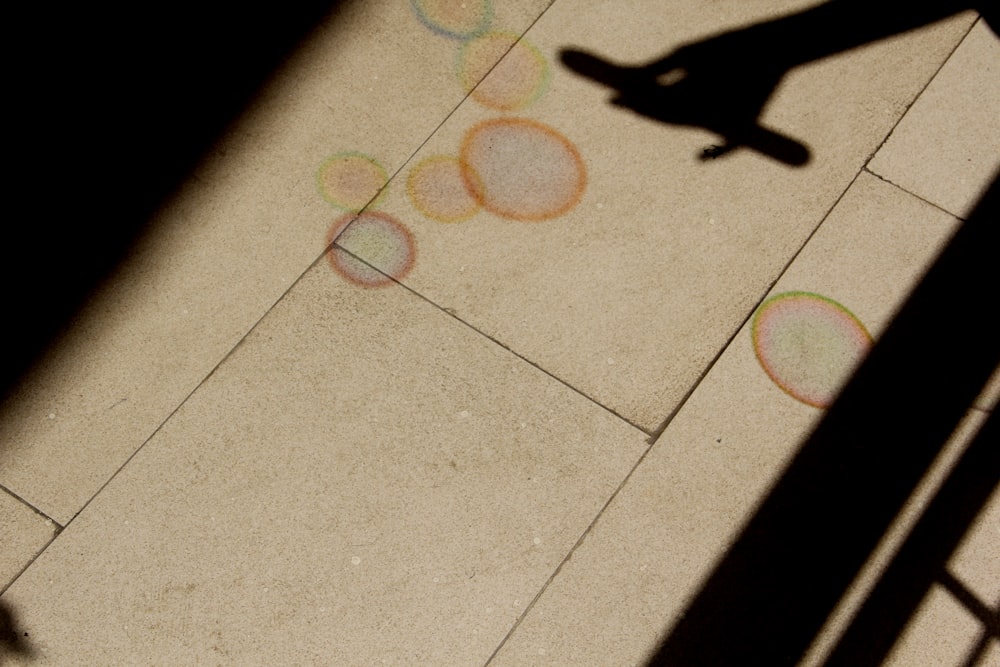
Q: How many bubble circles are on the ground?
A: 7